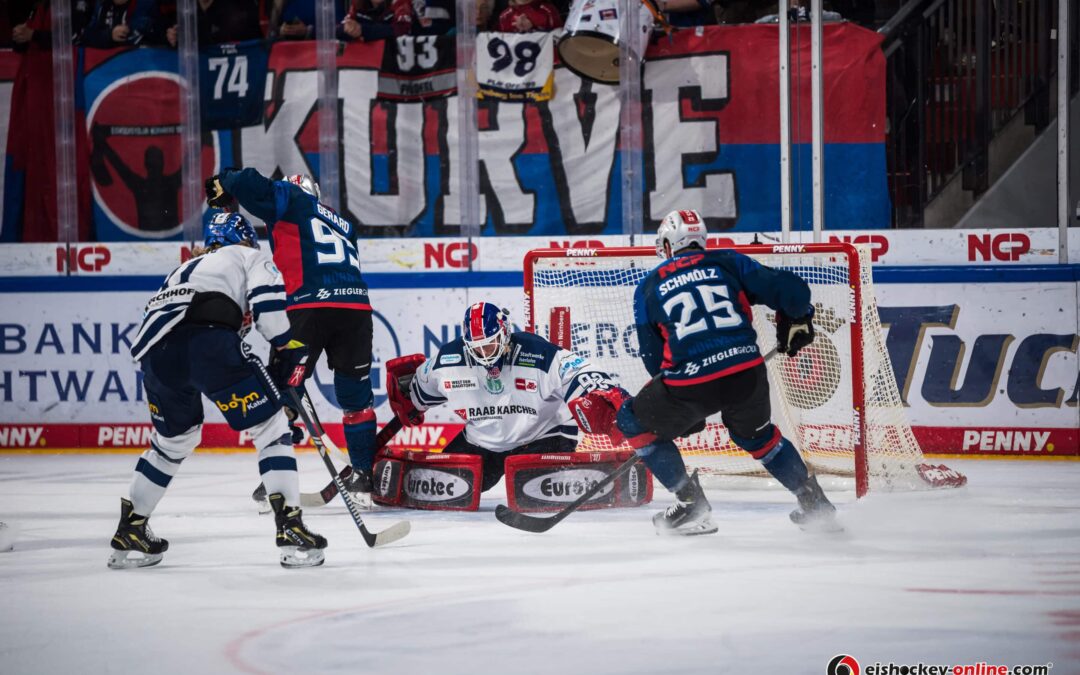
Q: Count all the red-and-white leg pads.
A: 2